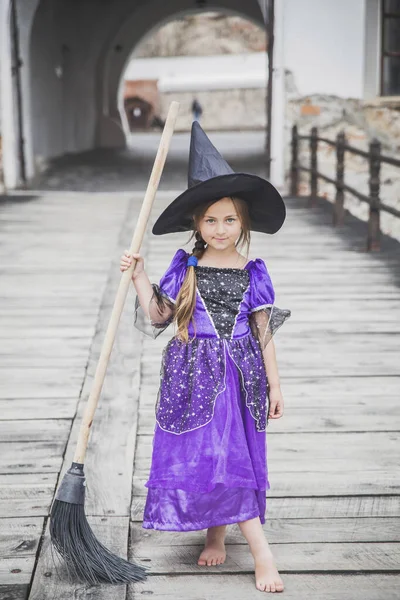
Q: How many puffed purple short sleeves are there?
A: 2